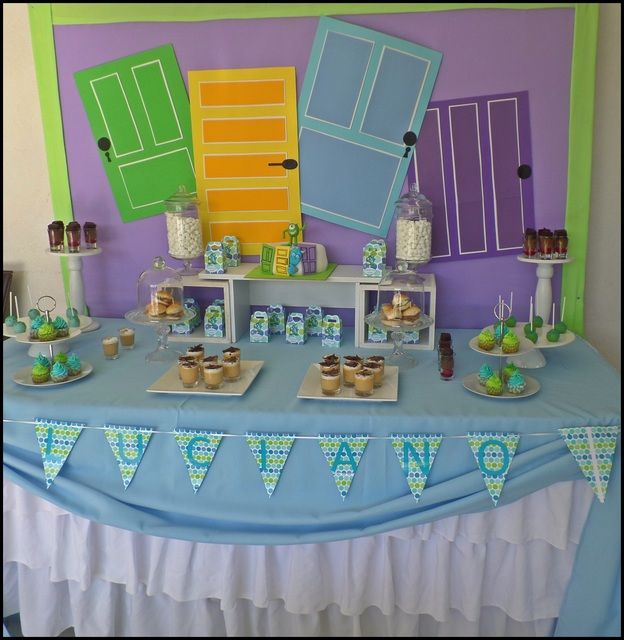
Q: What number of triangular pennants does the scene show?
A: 8